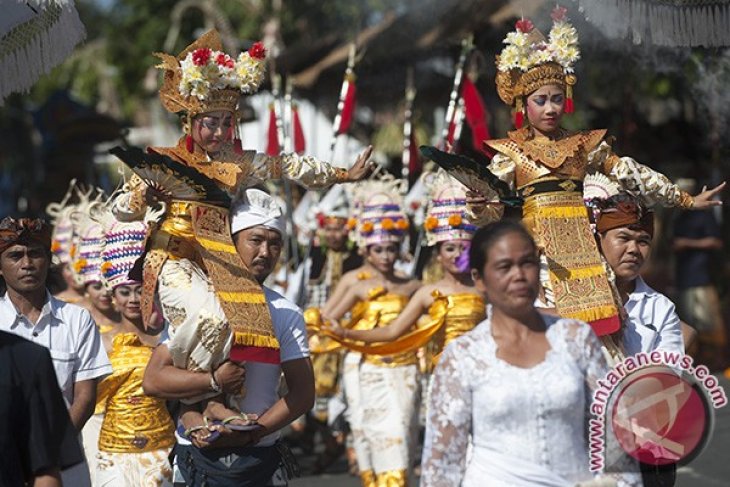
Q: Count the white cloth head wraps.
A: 1